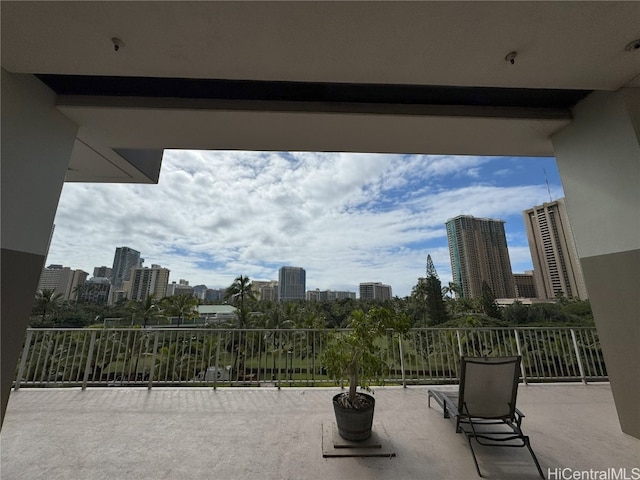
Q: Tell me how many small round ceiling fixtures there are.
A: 3